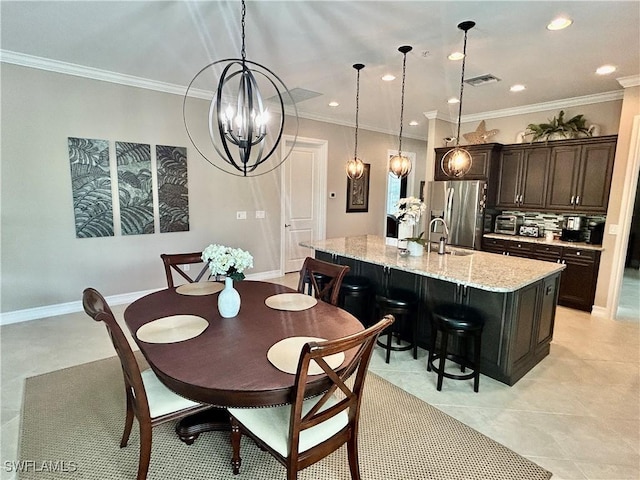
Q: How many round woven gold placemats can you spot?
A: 4